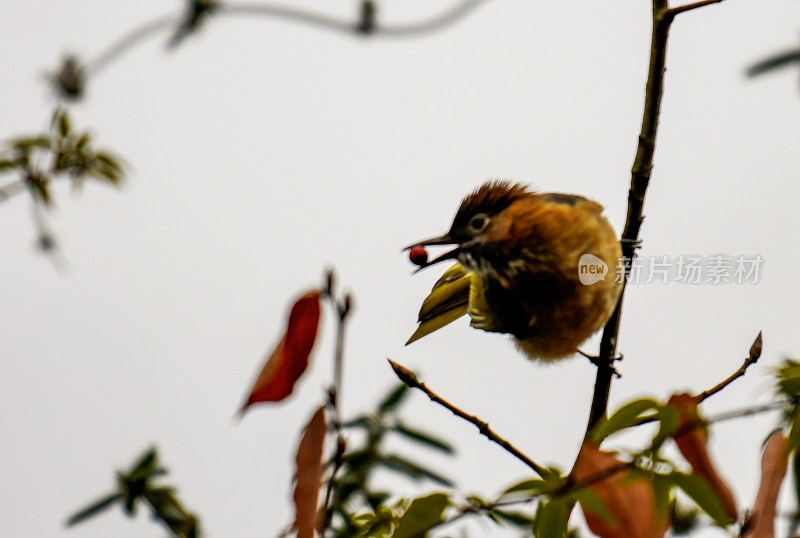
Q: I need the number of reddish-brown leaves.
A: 5